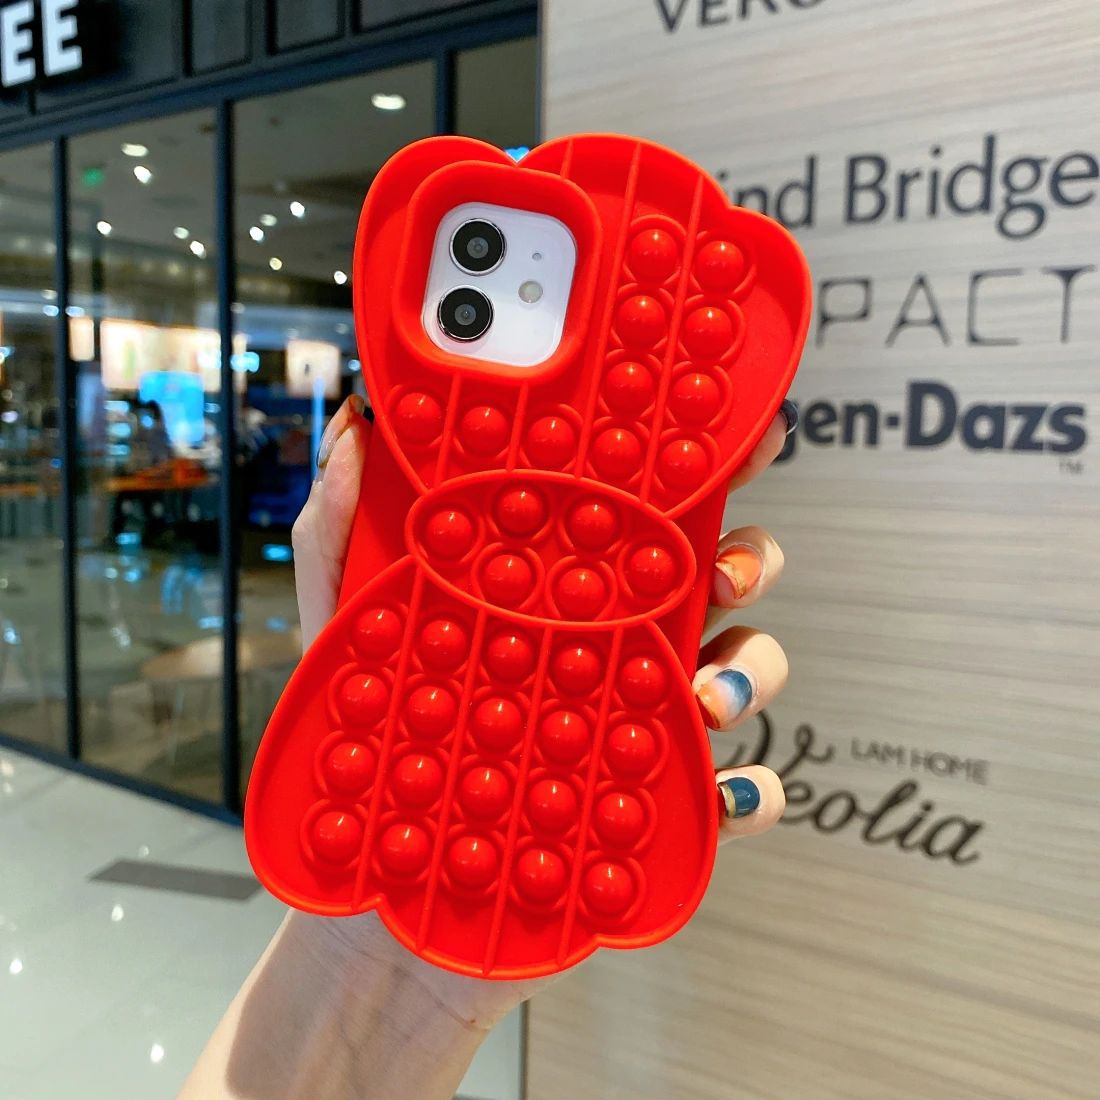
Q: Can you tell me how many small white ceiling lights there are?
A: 11